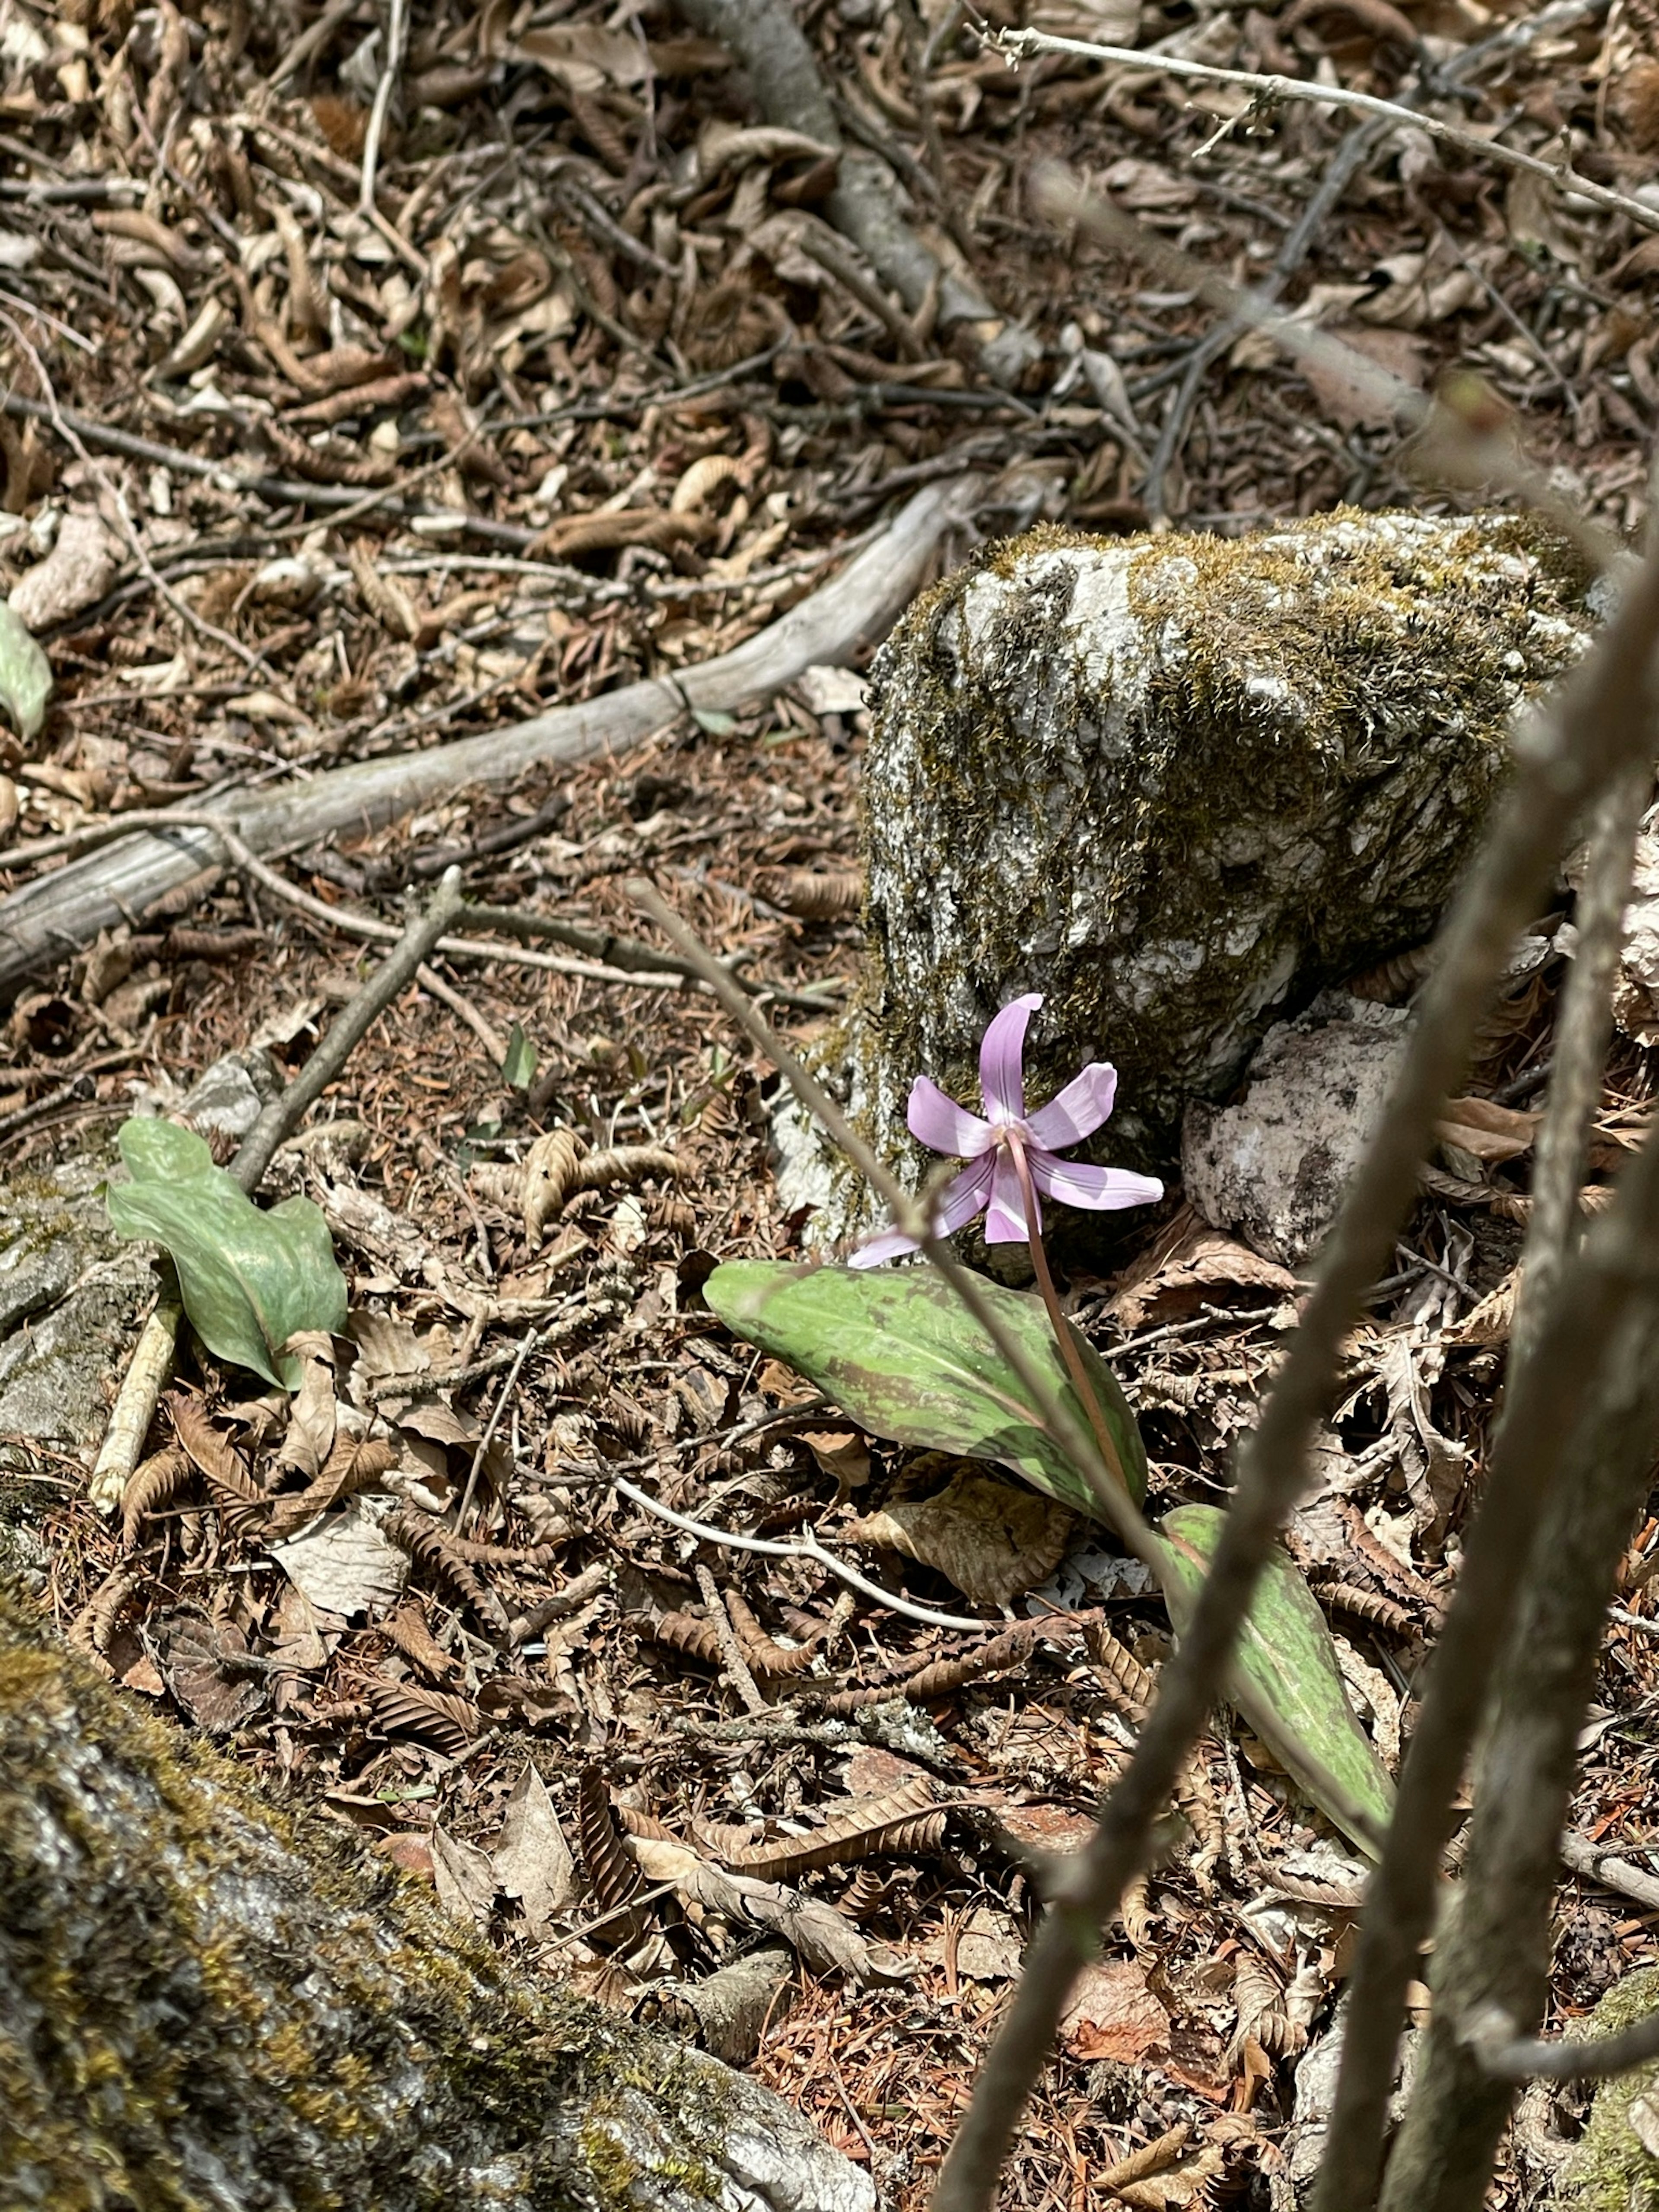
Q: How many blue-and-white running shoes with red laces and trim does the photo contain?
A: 0